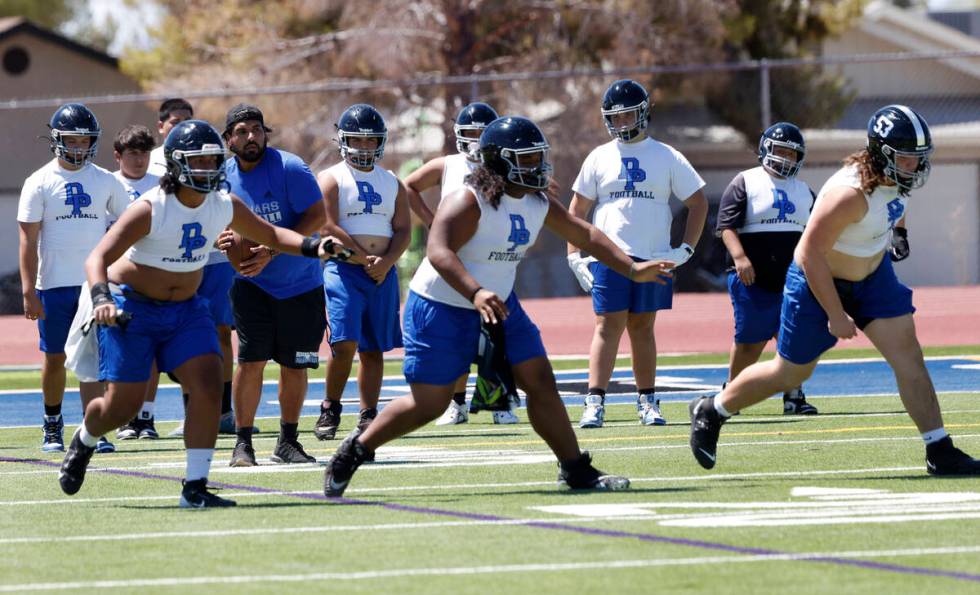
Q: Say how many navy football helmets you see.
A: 8